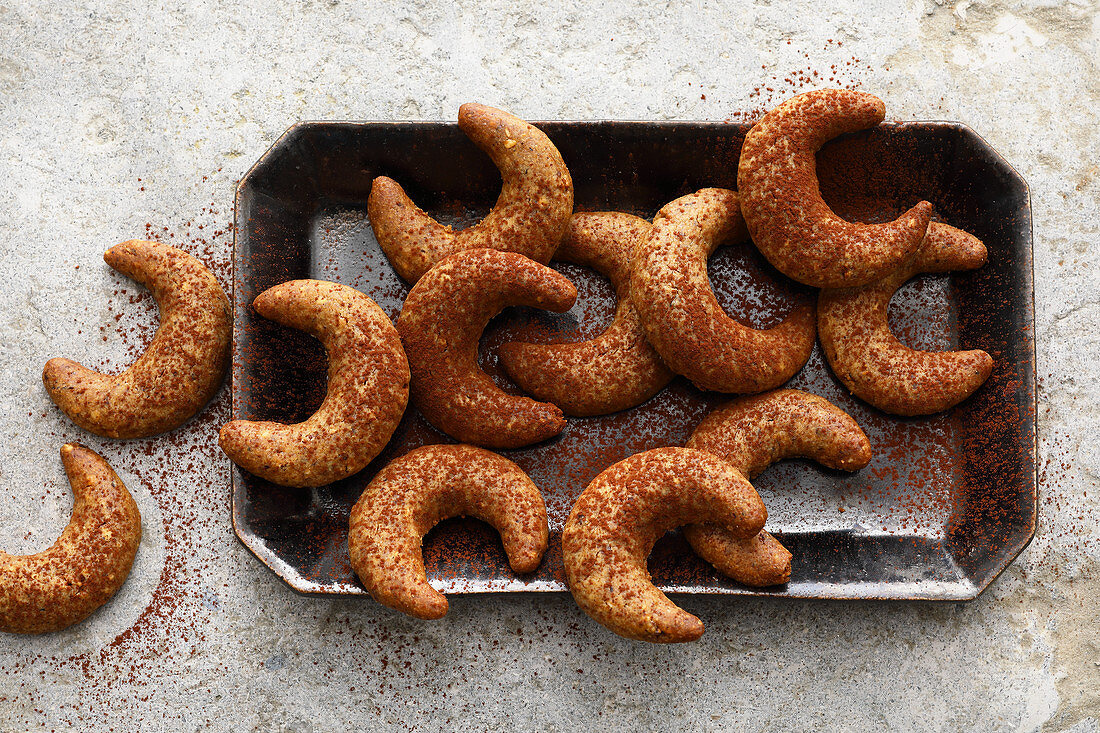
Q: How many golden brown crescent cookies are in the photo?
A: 12